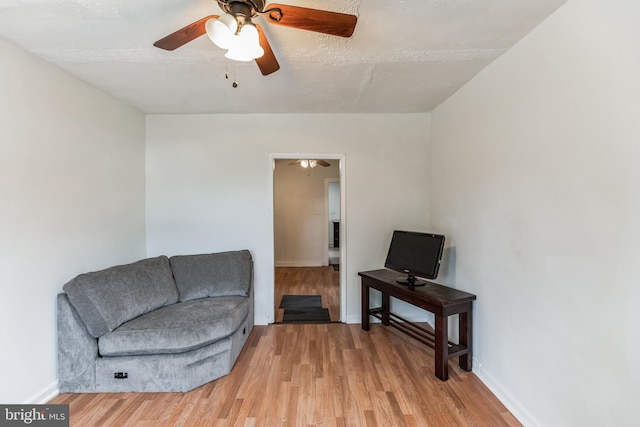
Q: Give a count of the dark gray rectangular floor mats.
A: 2